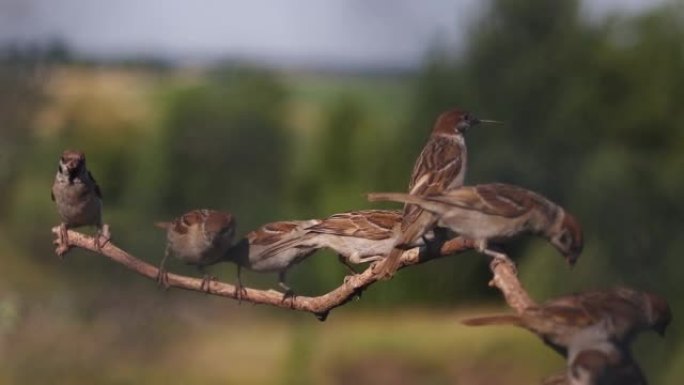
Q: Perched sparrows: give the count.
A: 8